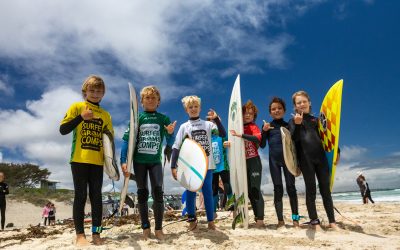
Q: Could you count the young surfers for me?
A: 6